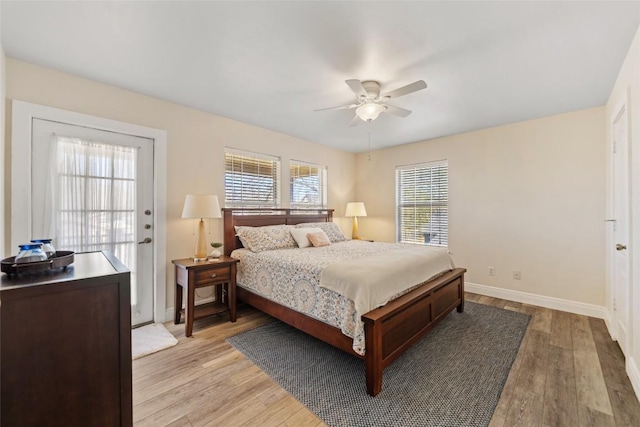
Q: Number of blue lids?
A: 2